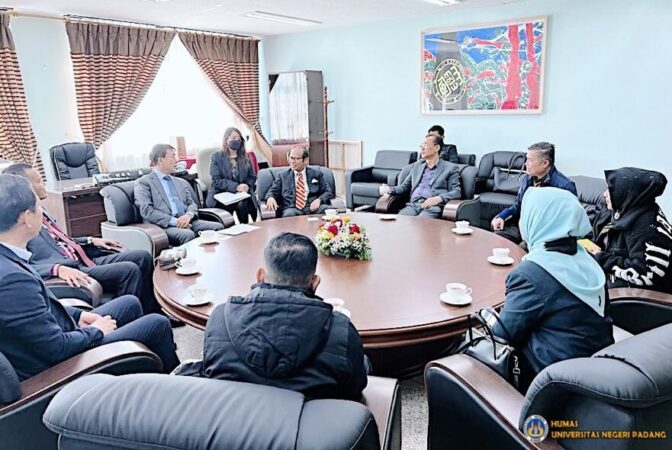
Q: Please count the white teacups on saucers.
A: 8